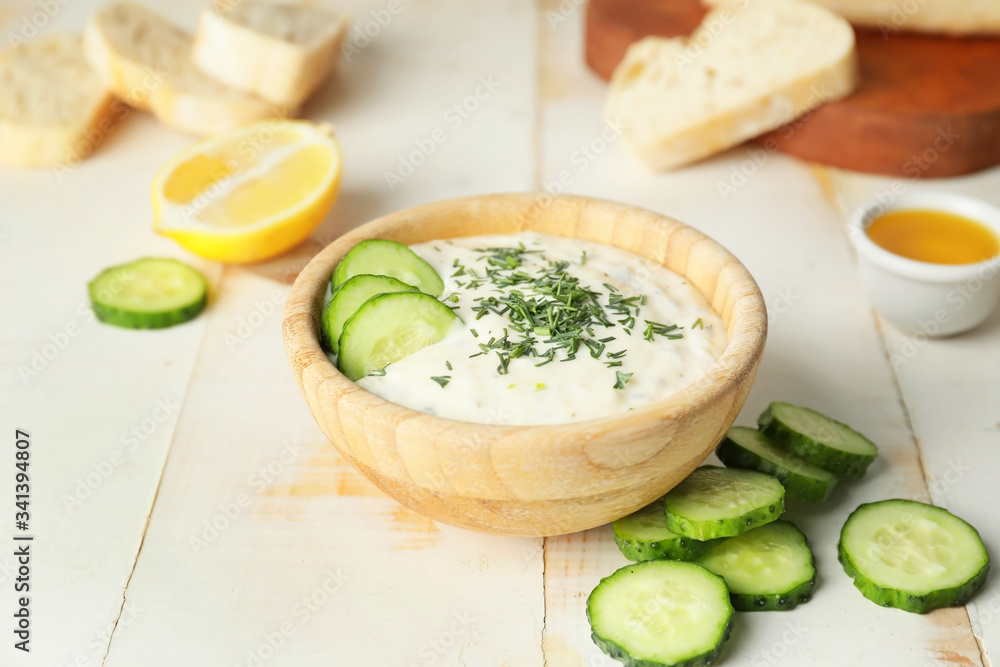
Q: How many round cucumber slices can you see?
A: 11